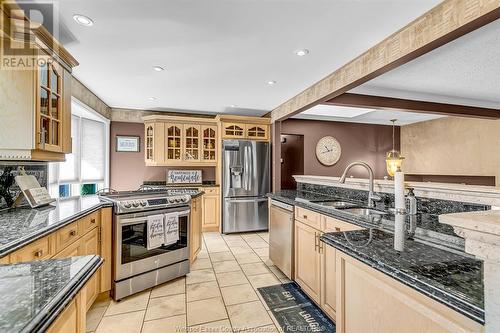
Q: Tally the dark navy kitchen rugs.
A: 1